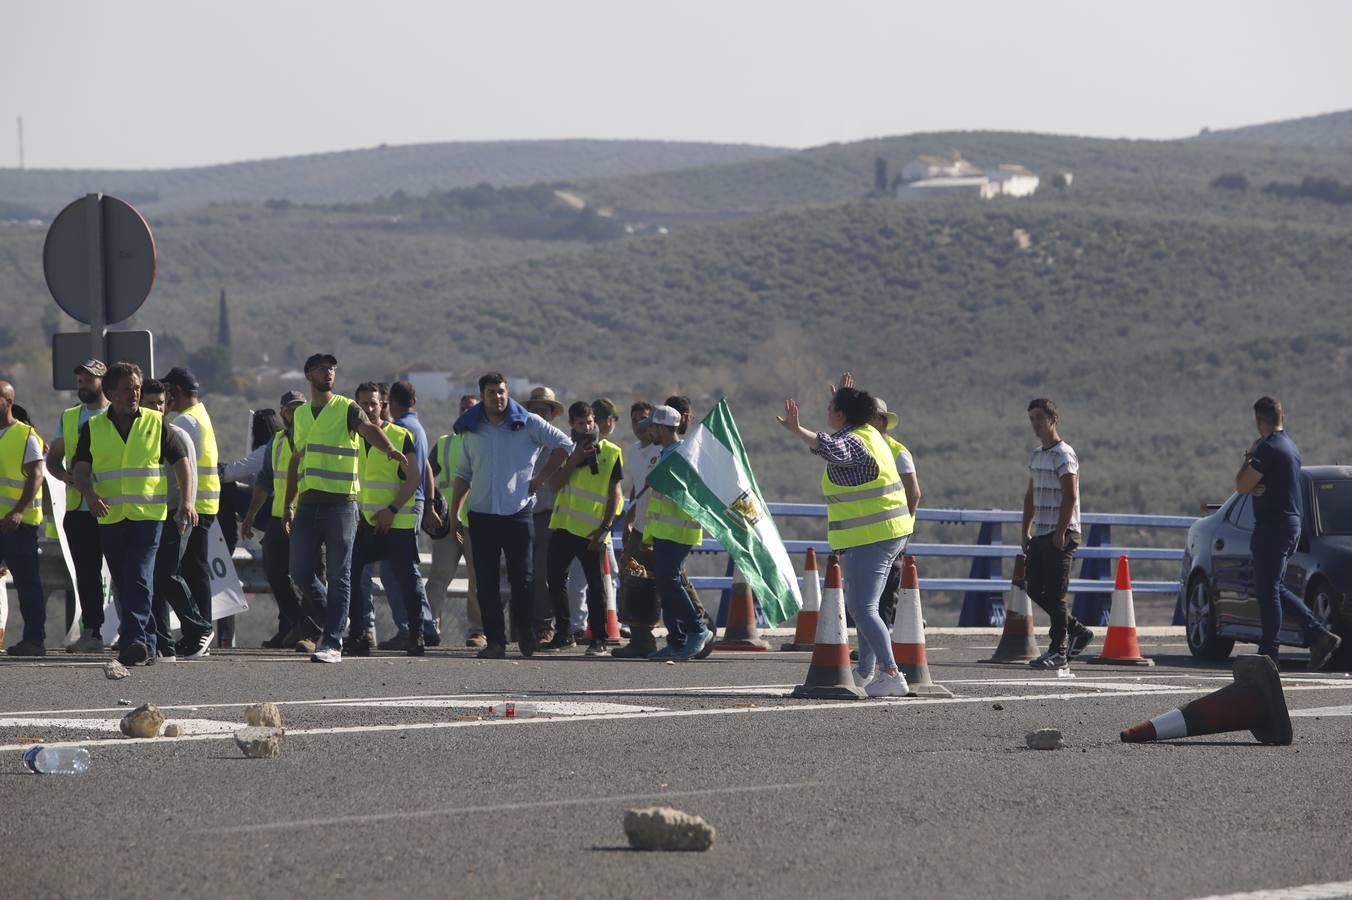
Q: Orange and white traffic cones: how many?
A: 8